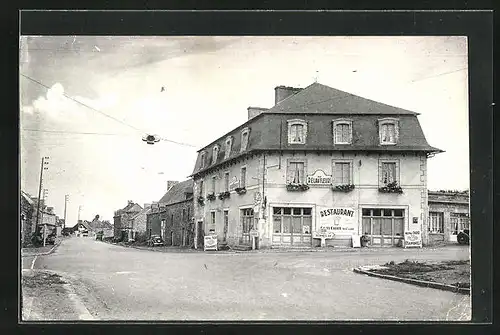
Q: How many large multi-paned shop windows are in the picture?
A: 2